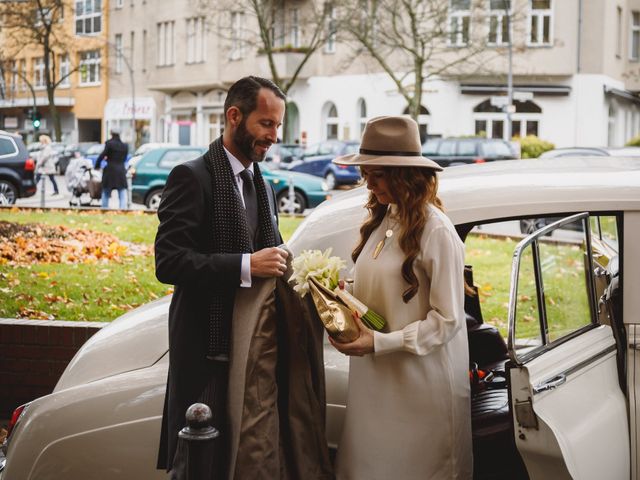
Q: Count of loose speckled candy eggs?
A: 0